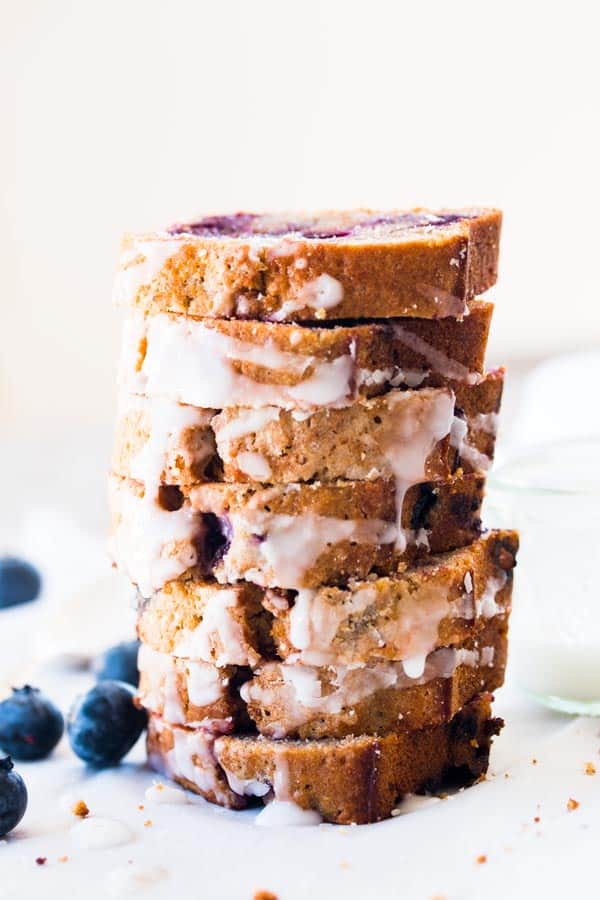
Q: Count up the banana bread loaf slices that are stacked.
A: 7